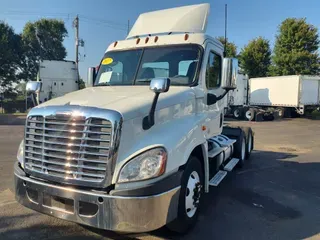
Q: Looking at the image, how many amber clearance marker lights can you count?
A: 5